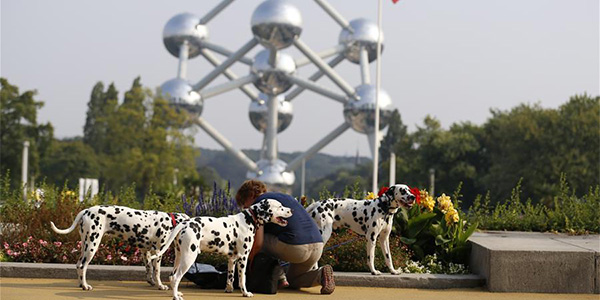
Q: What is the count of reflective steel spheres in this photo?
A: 8